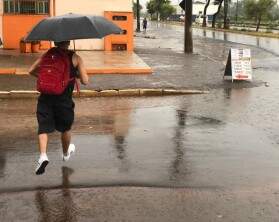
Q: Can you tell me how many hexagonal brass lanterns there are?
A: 0